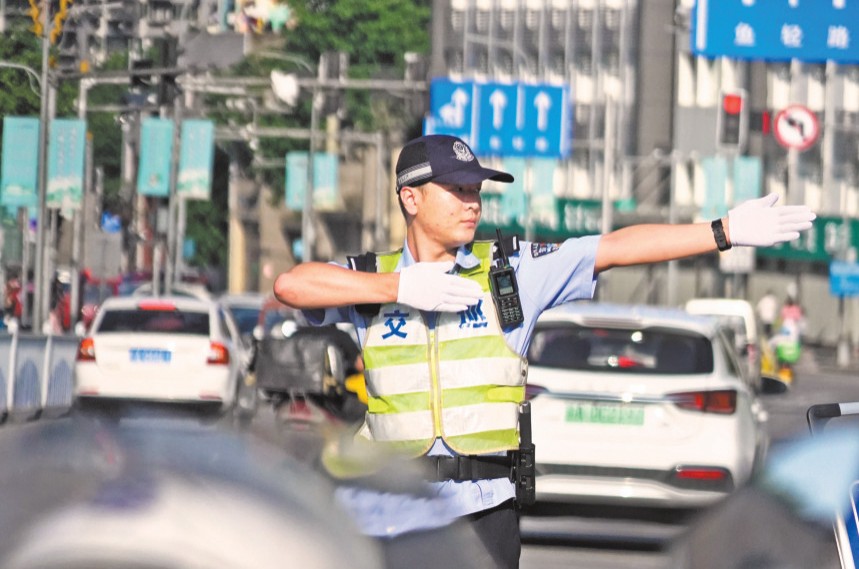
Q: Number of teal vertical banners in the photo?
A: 10